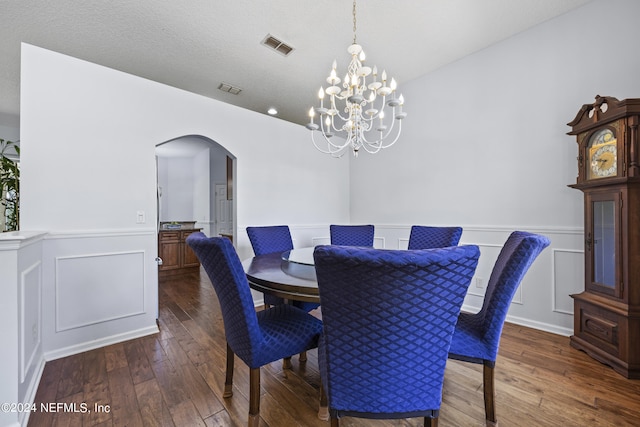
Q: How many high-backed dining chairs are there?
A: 6